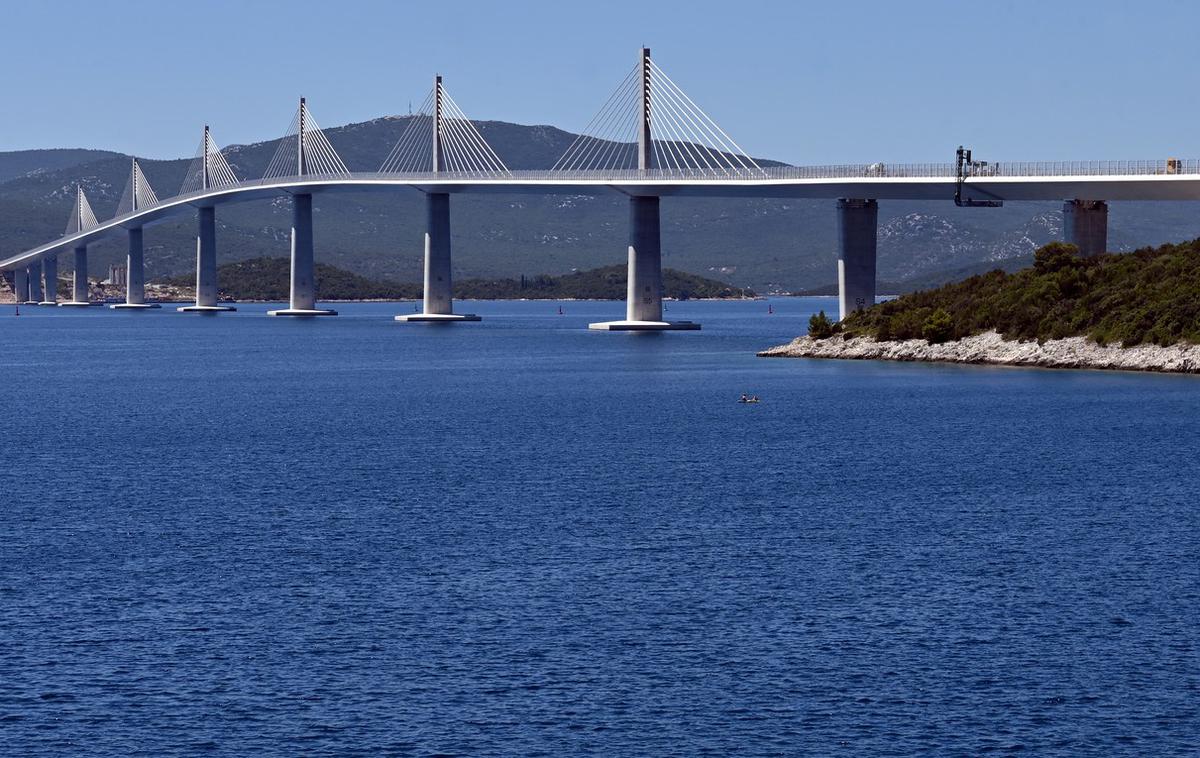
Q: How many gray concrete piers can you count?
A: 11